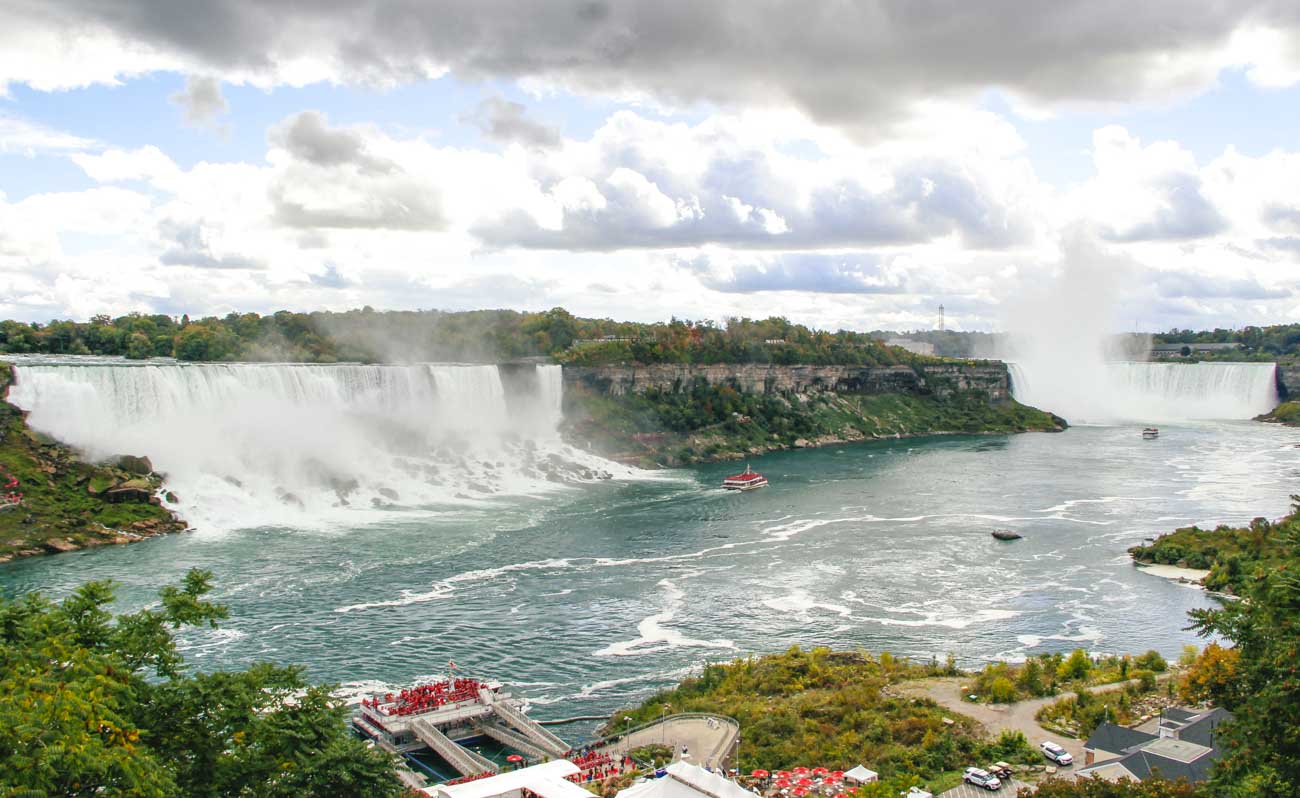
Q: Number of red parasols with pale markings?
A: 12